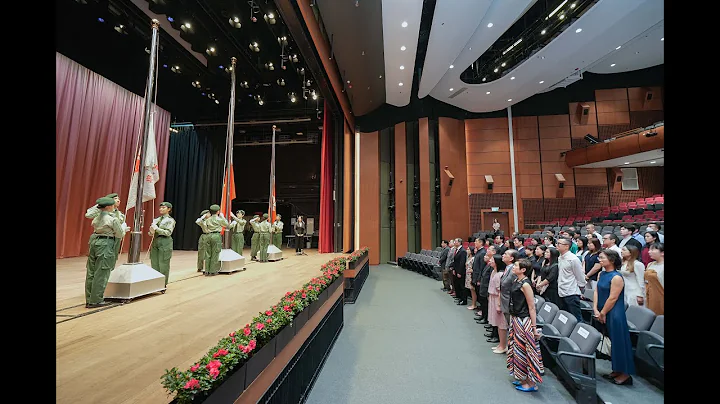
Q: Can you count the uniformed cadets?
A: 9